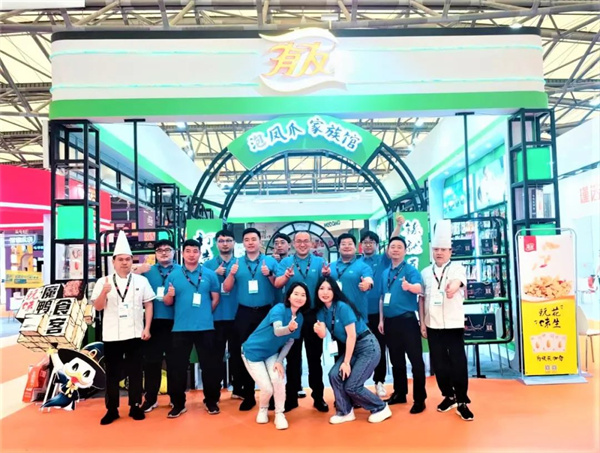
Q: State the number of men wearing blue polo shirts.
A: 9